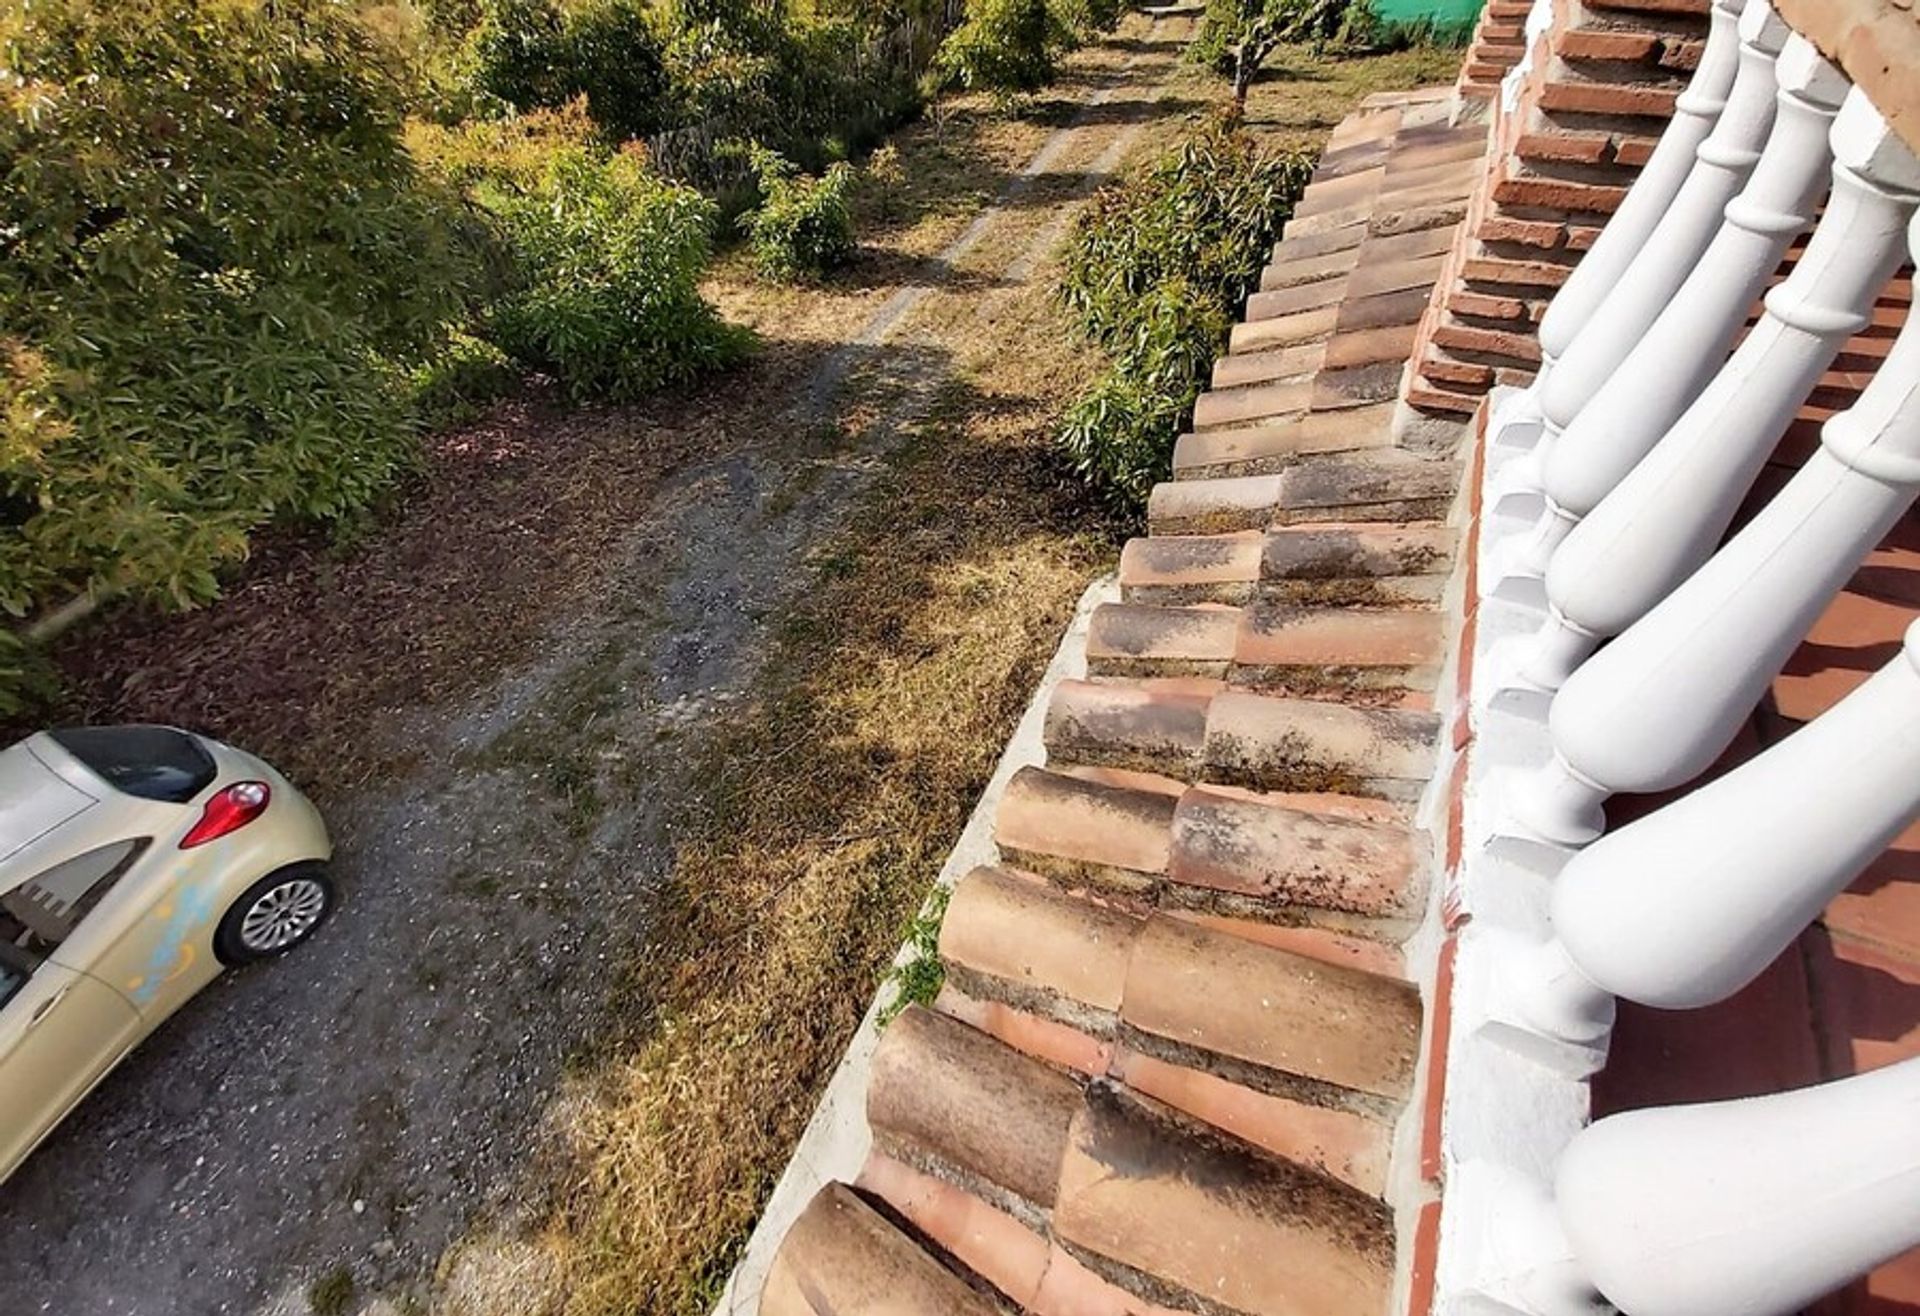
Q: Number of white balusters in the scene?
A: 7